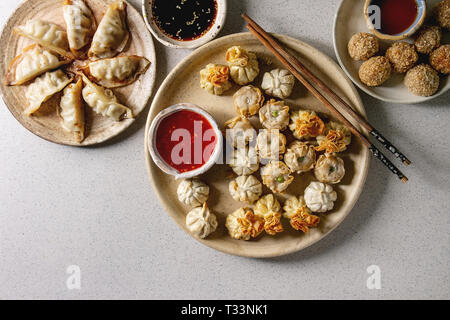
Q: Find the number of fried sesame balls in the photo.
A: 7